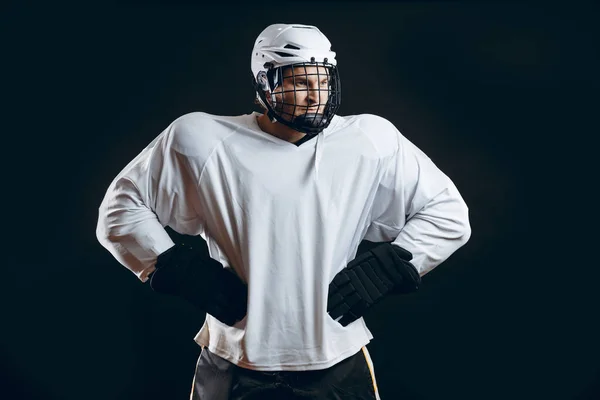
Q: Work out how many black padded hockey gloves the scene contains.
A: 2